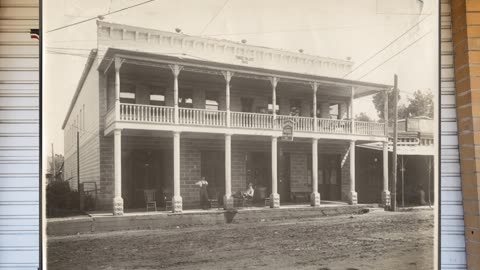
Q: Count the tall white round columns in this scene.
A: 7